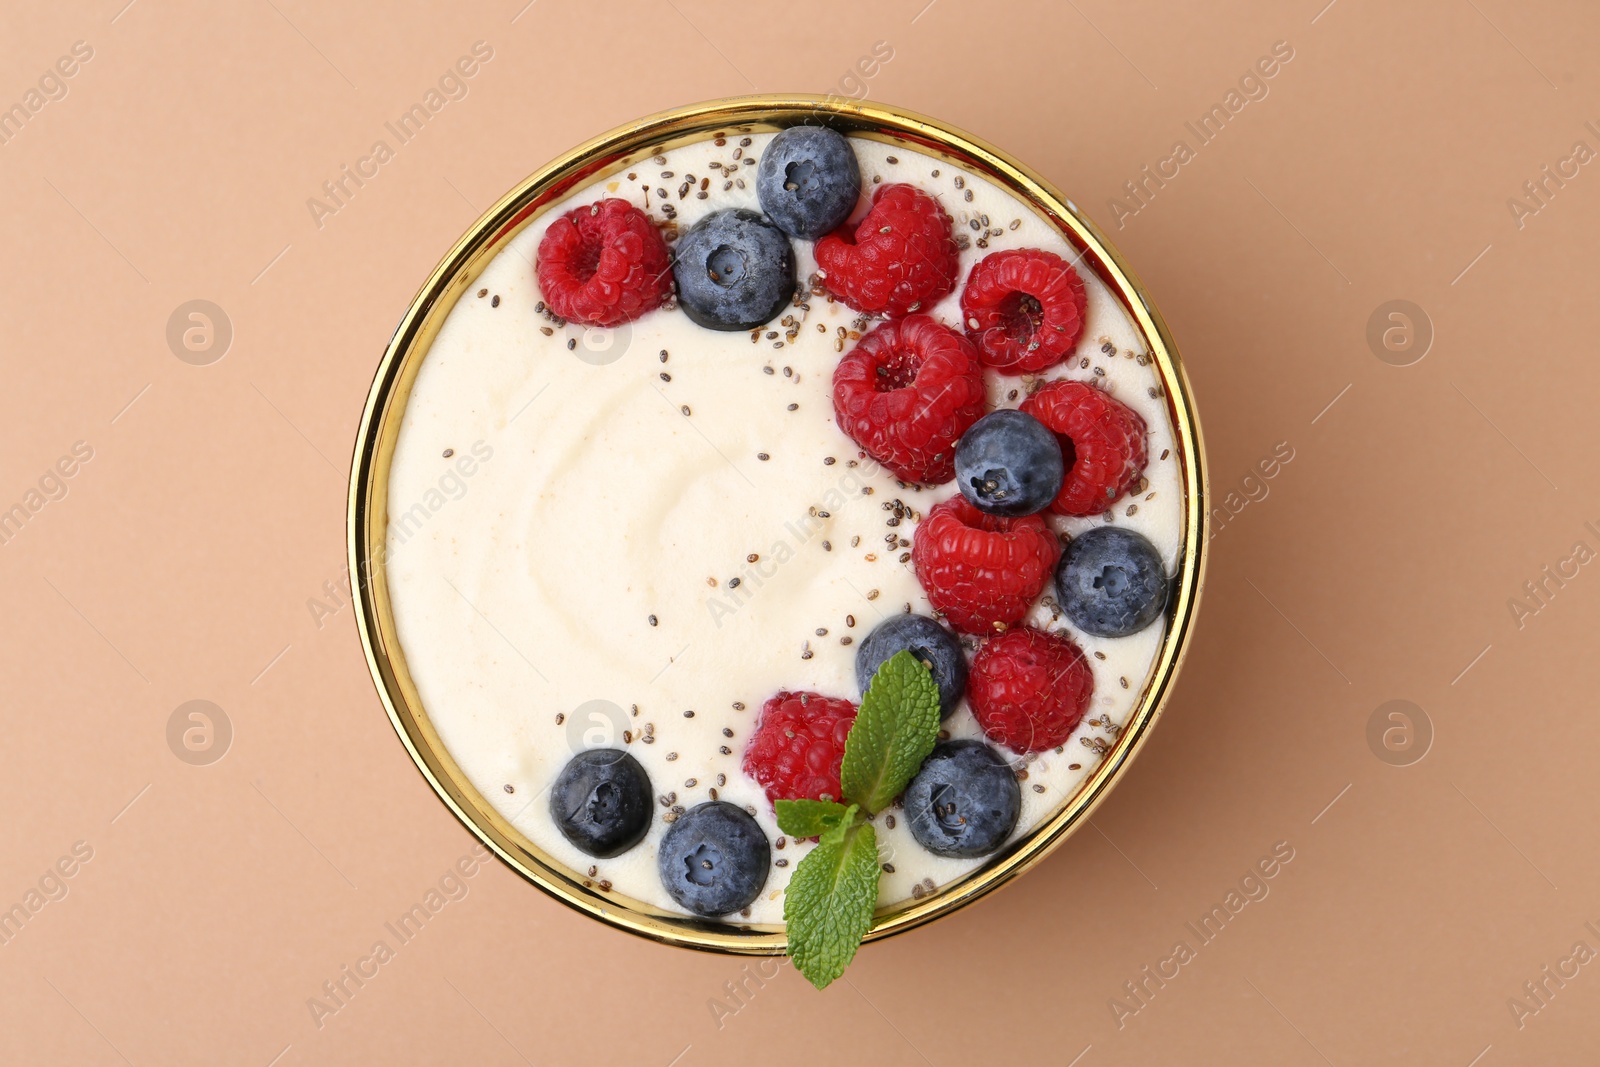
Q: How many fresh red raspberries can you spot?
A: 8